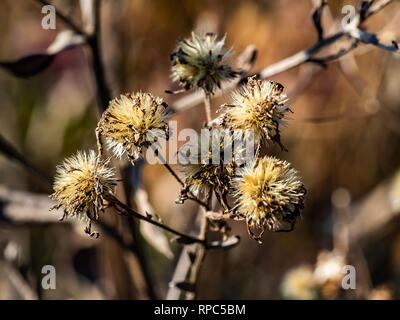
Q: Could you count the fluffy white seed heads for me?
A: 6